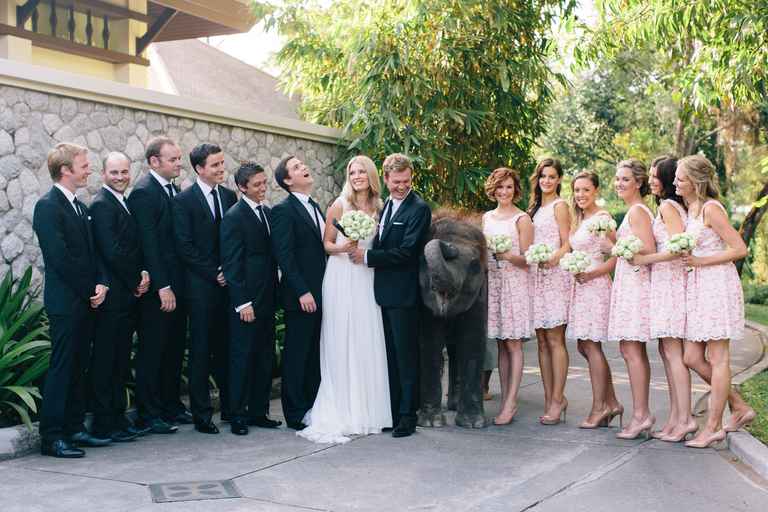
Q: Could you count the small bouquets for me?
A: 6